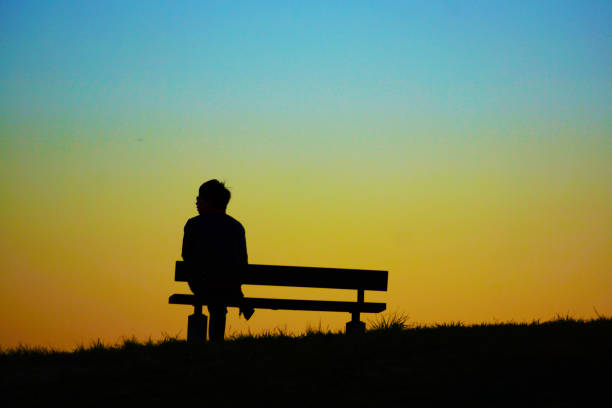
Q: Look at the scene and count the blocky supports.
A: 2